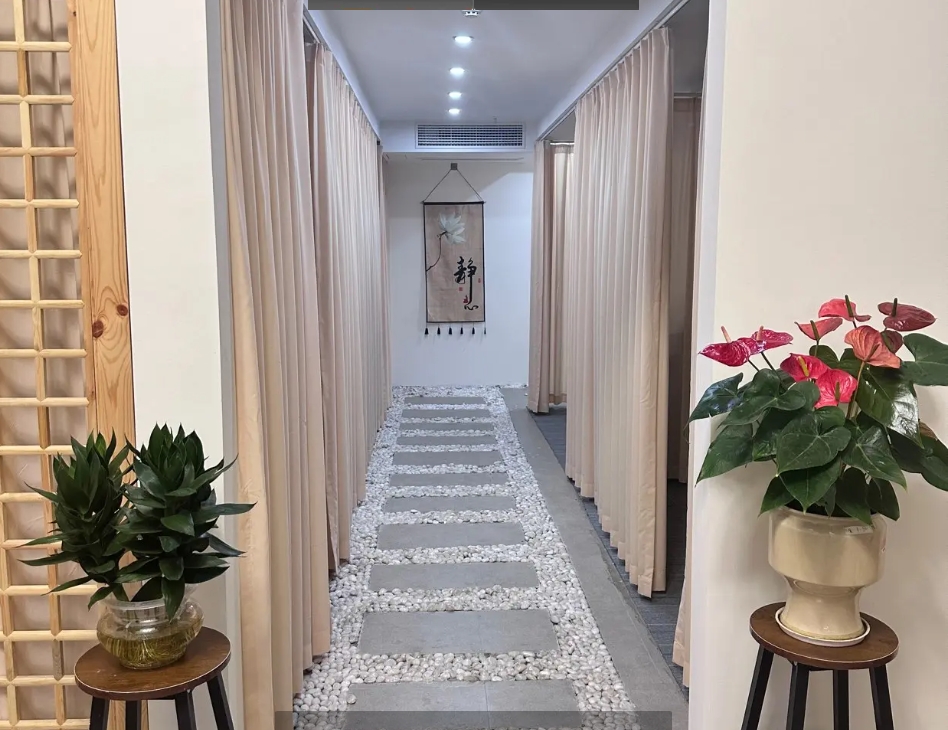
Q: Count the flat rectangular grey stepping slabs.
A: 11